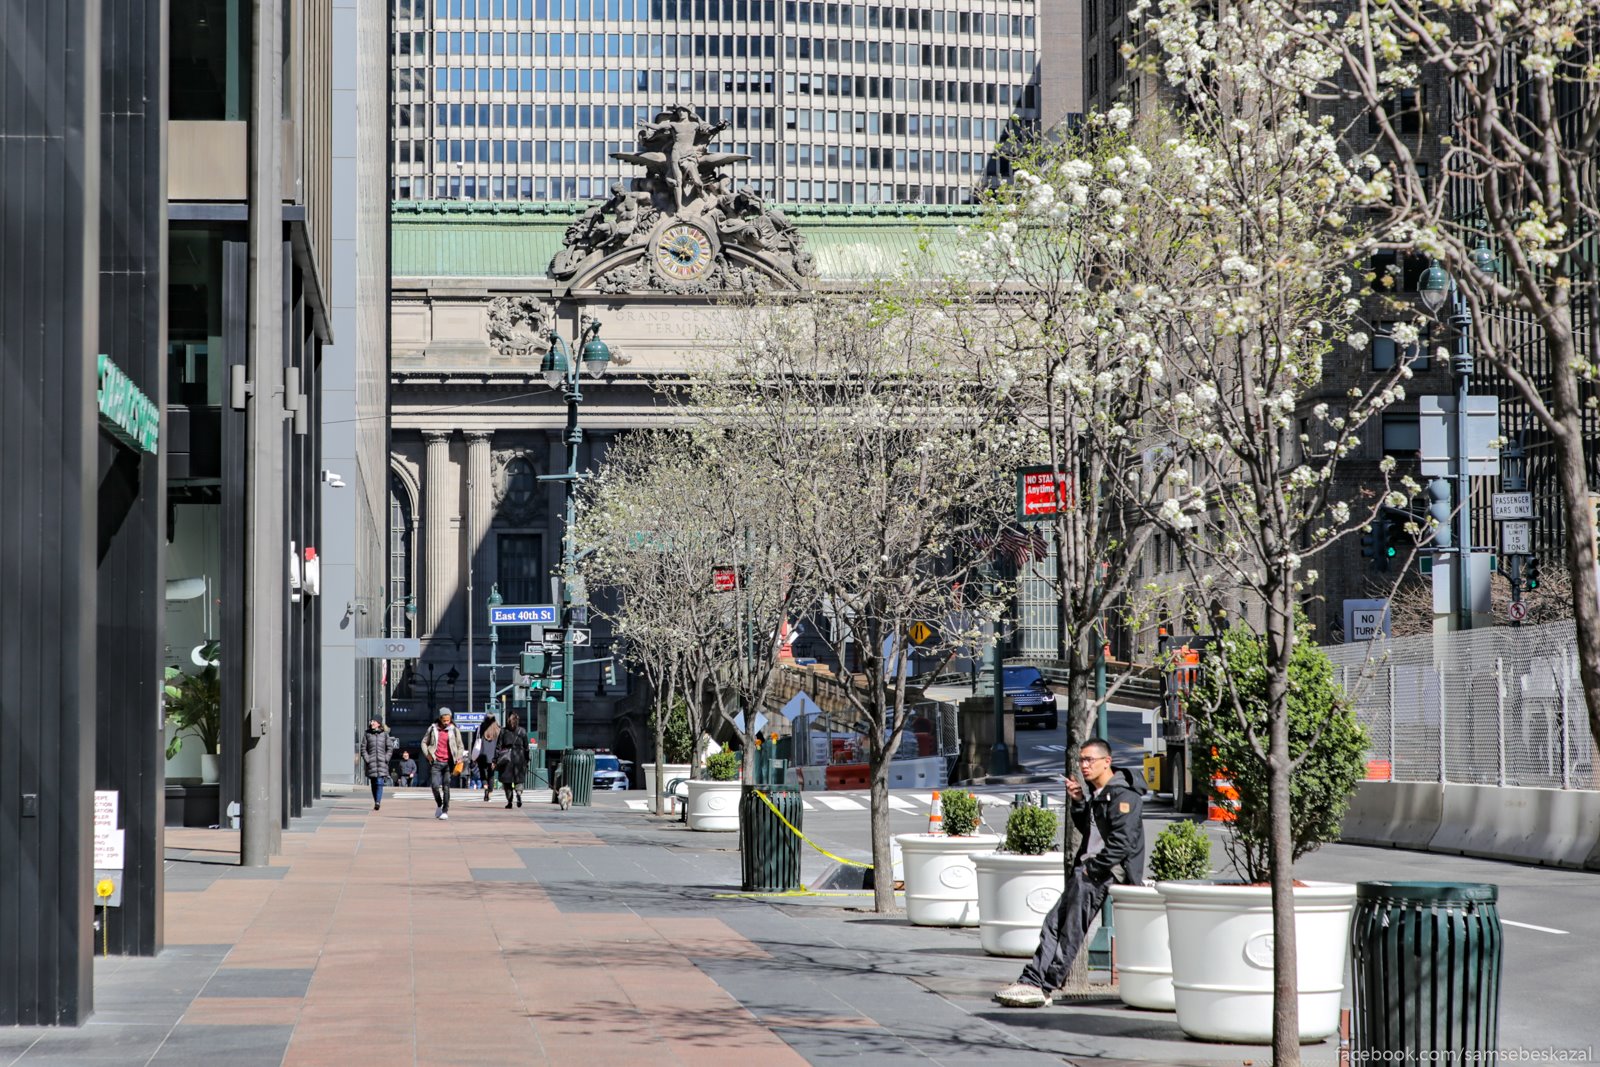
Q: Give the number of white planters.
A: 6